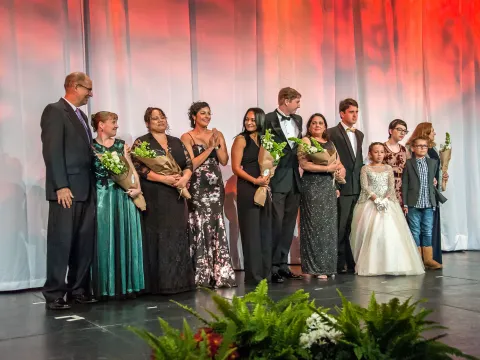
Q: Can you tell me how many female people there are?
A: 8